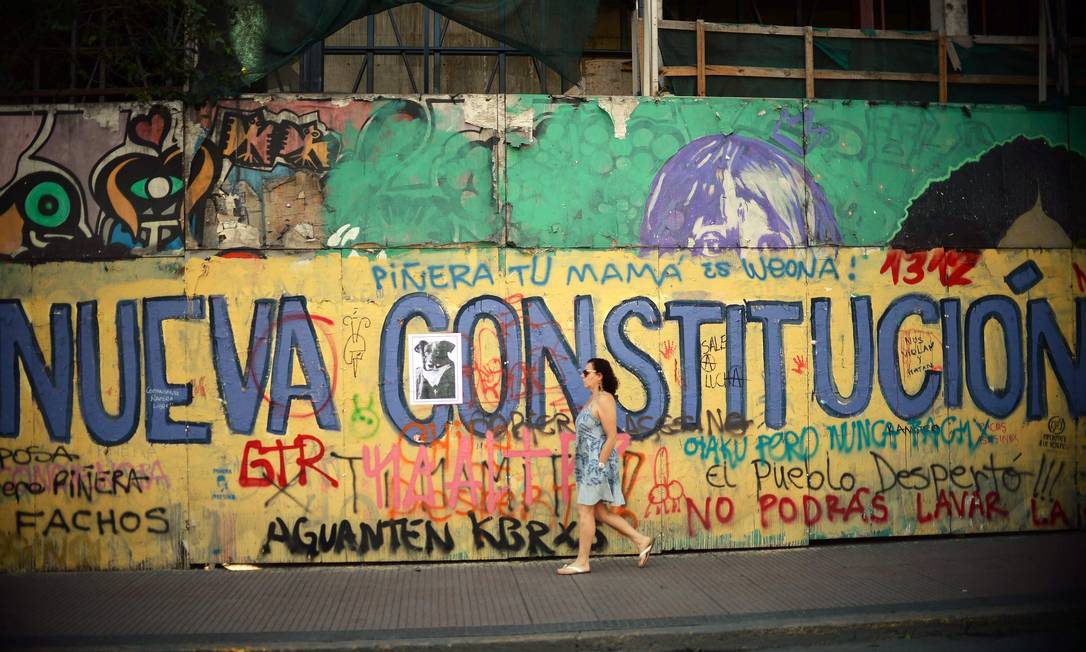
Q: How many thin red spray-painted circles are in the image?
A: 1